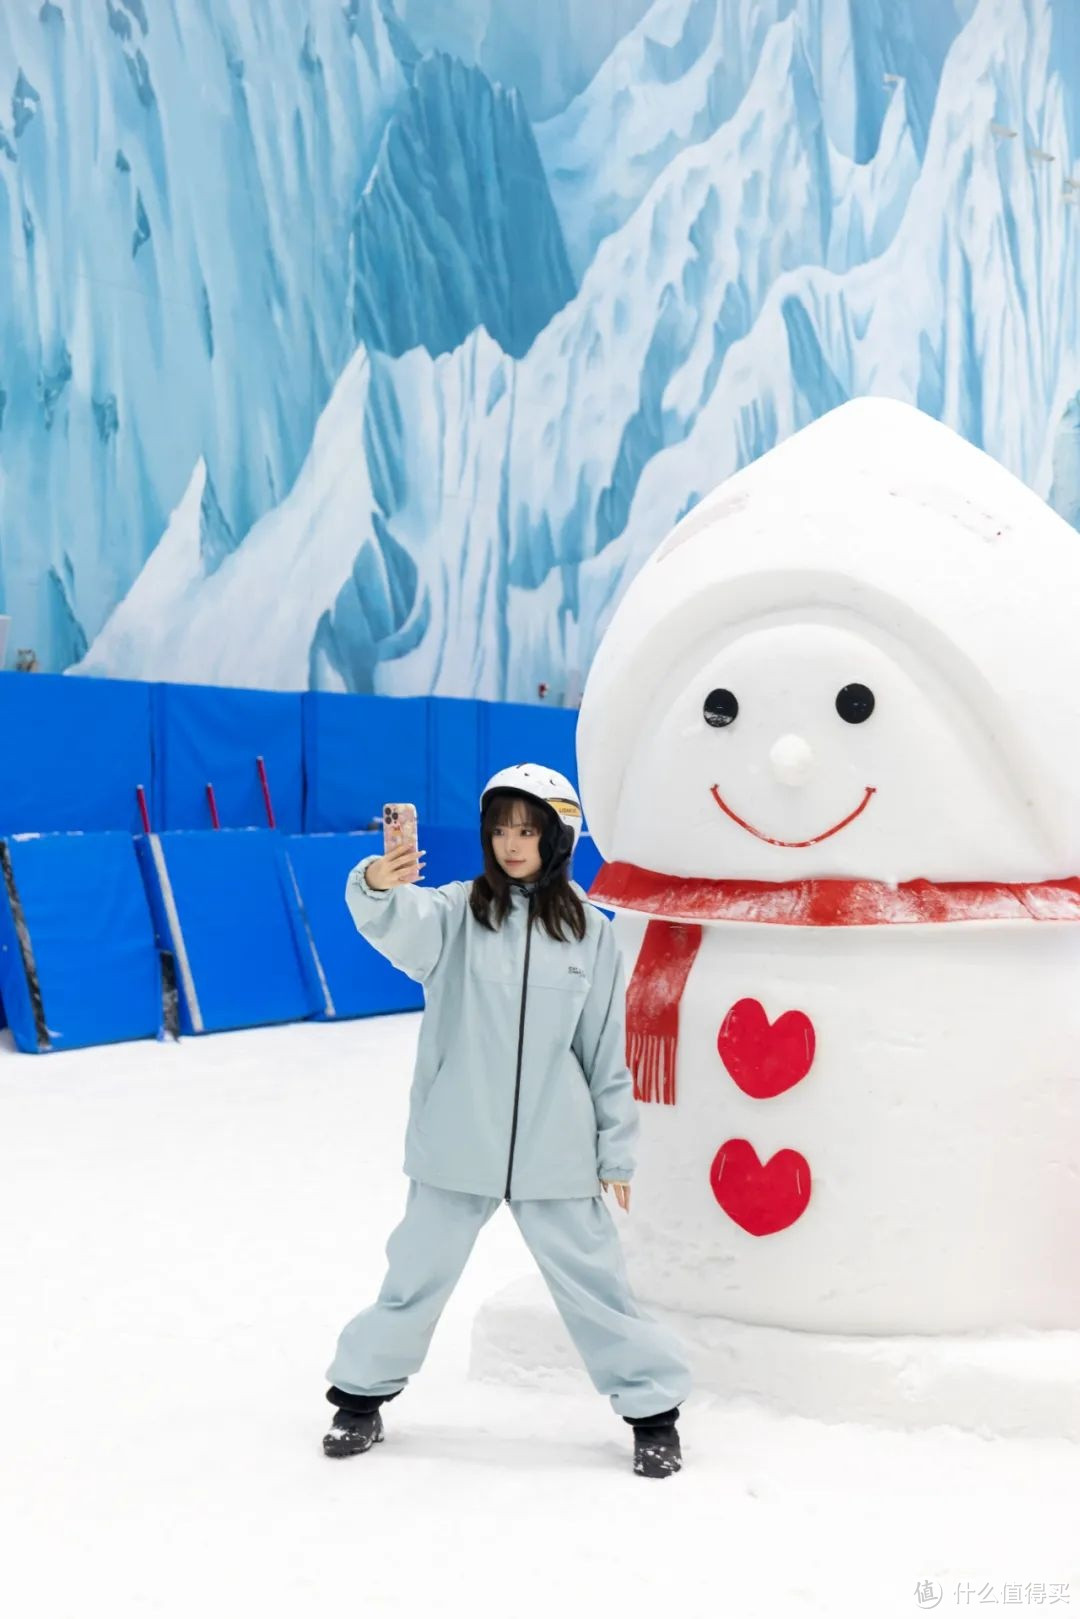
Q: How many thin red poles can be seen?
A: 3